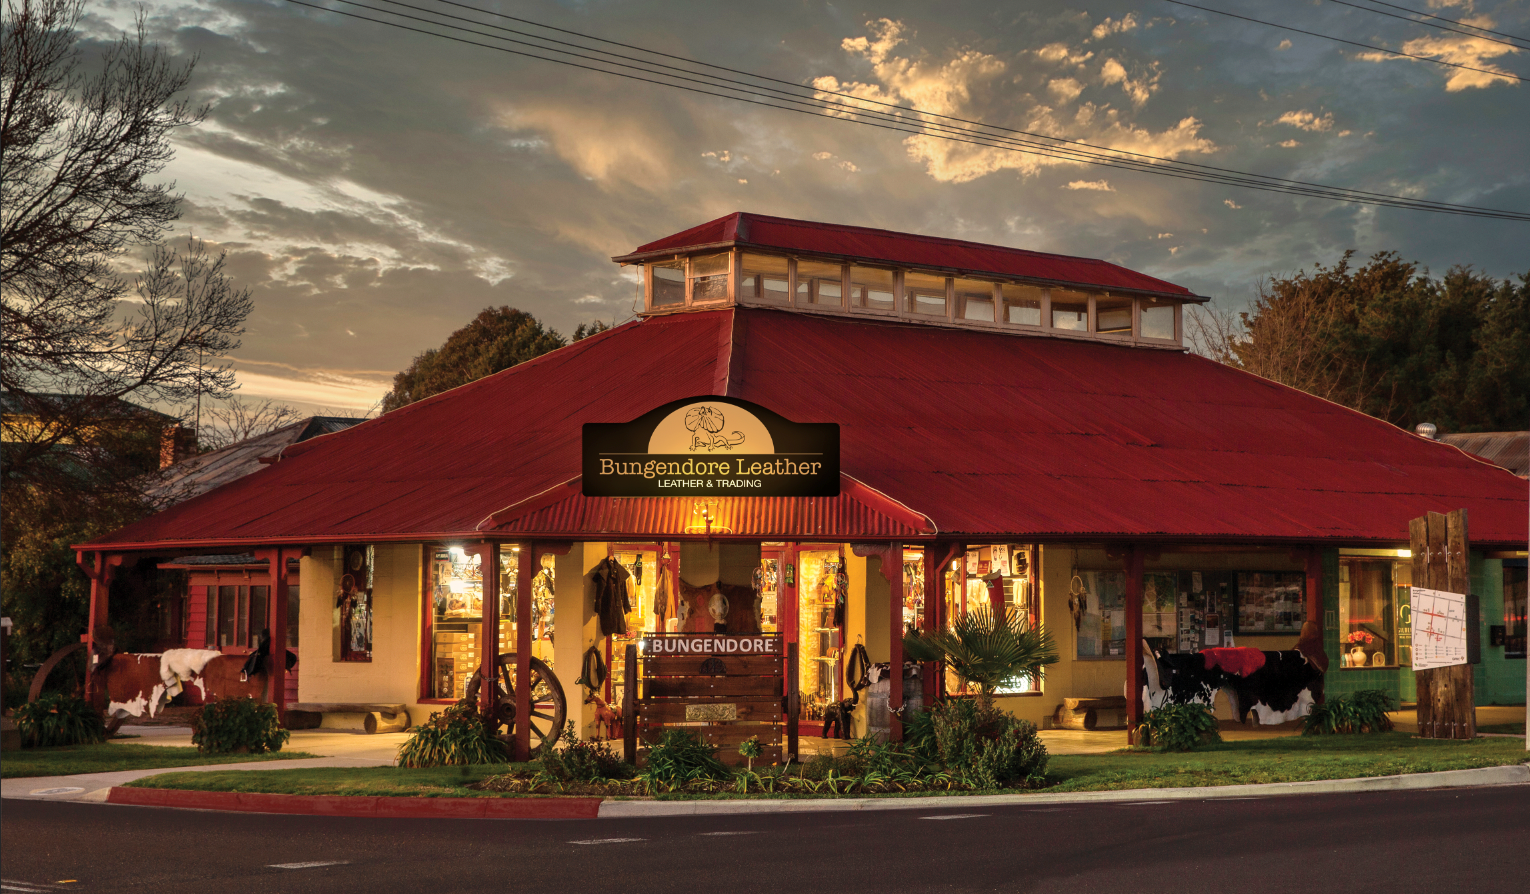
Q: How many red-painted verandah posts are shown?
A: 8